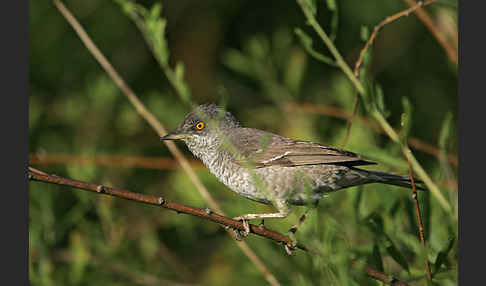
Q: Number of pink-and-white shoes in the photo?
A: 0